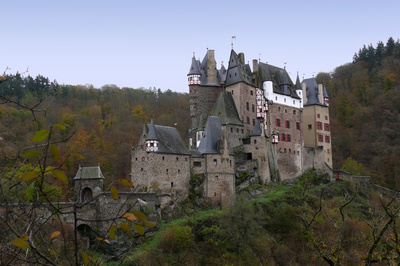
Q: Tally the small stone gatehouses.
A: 1